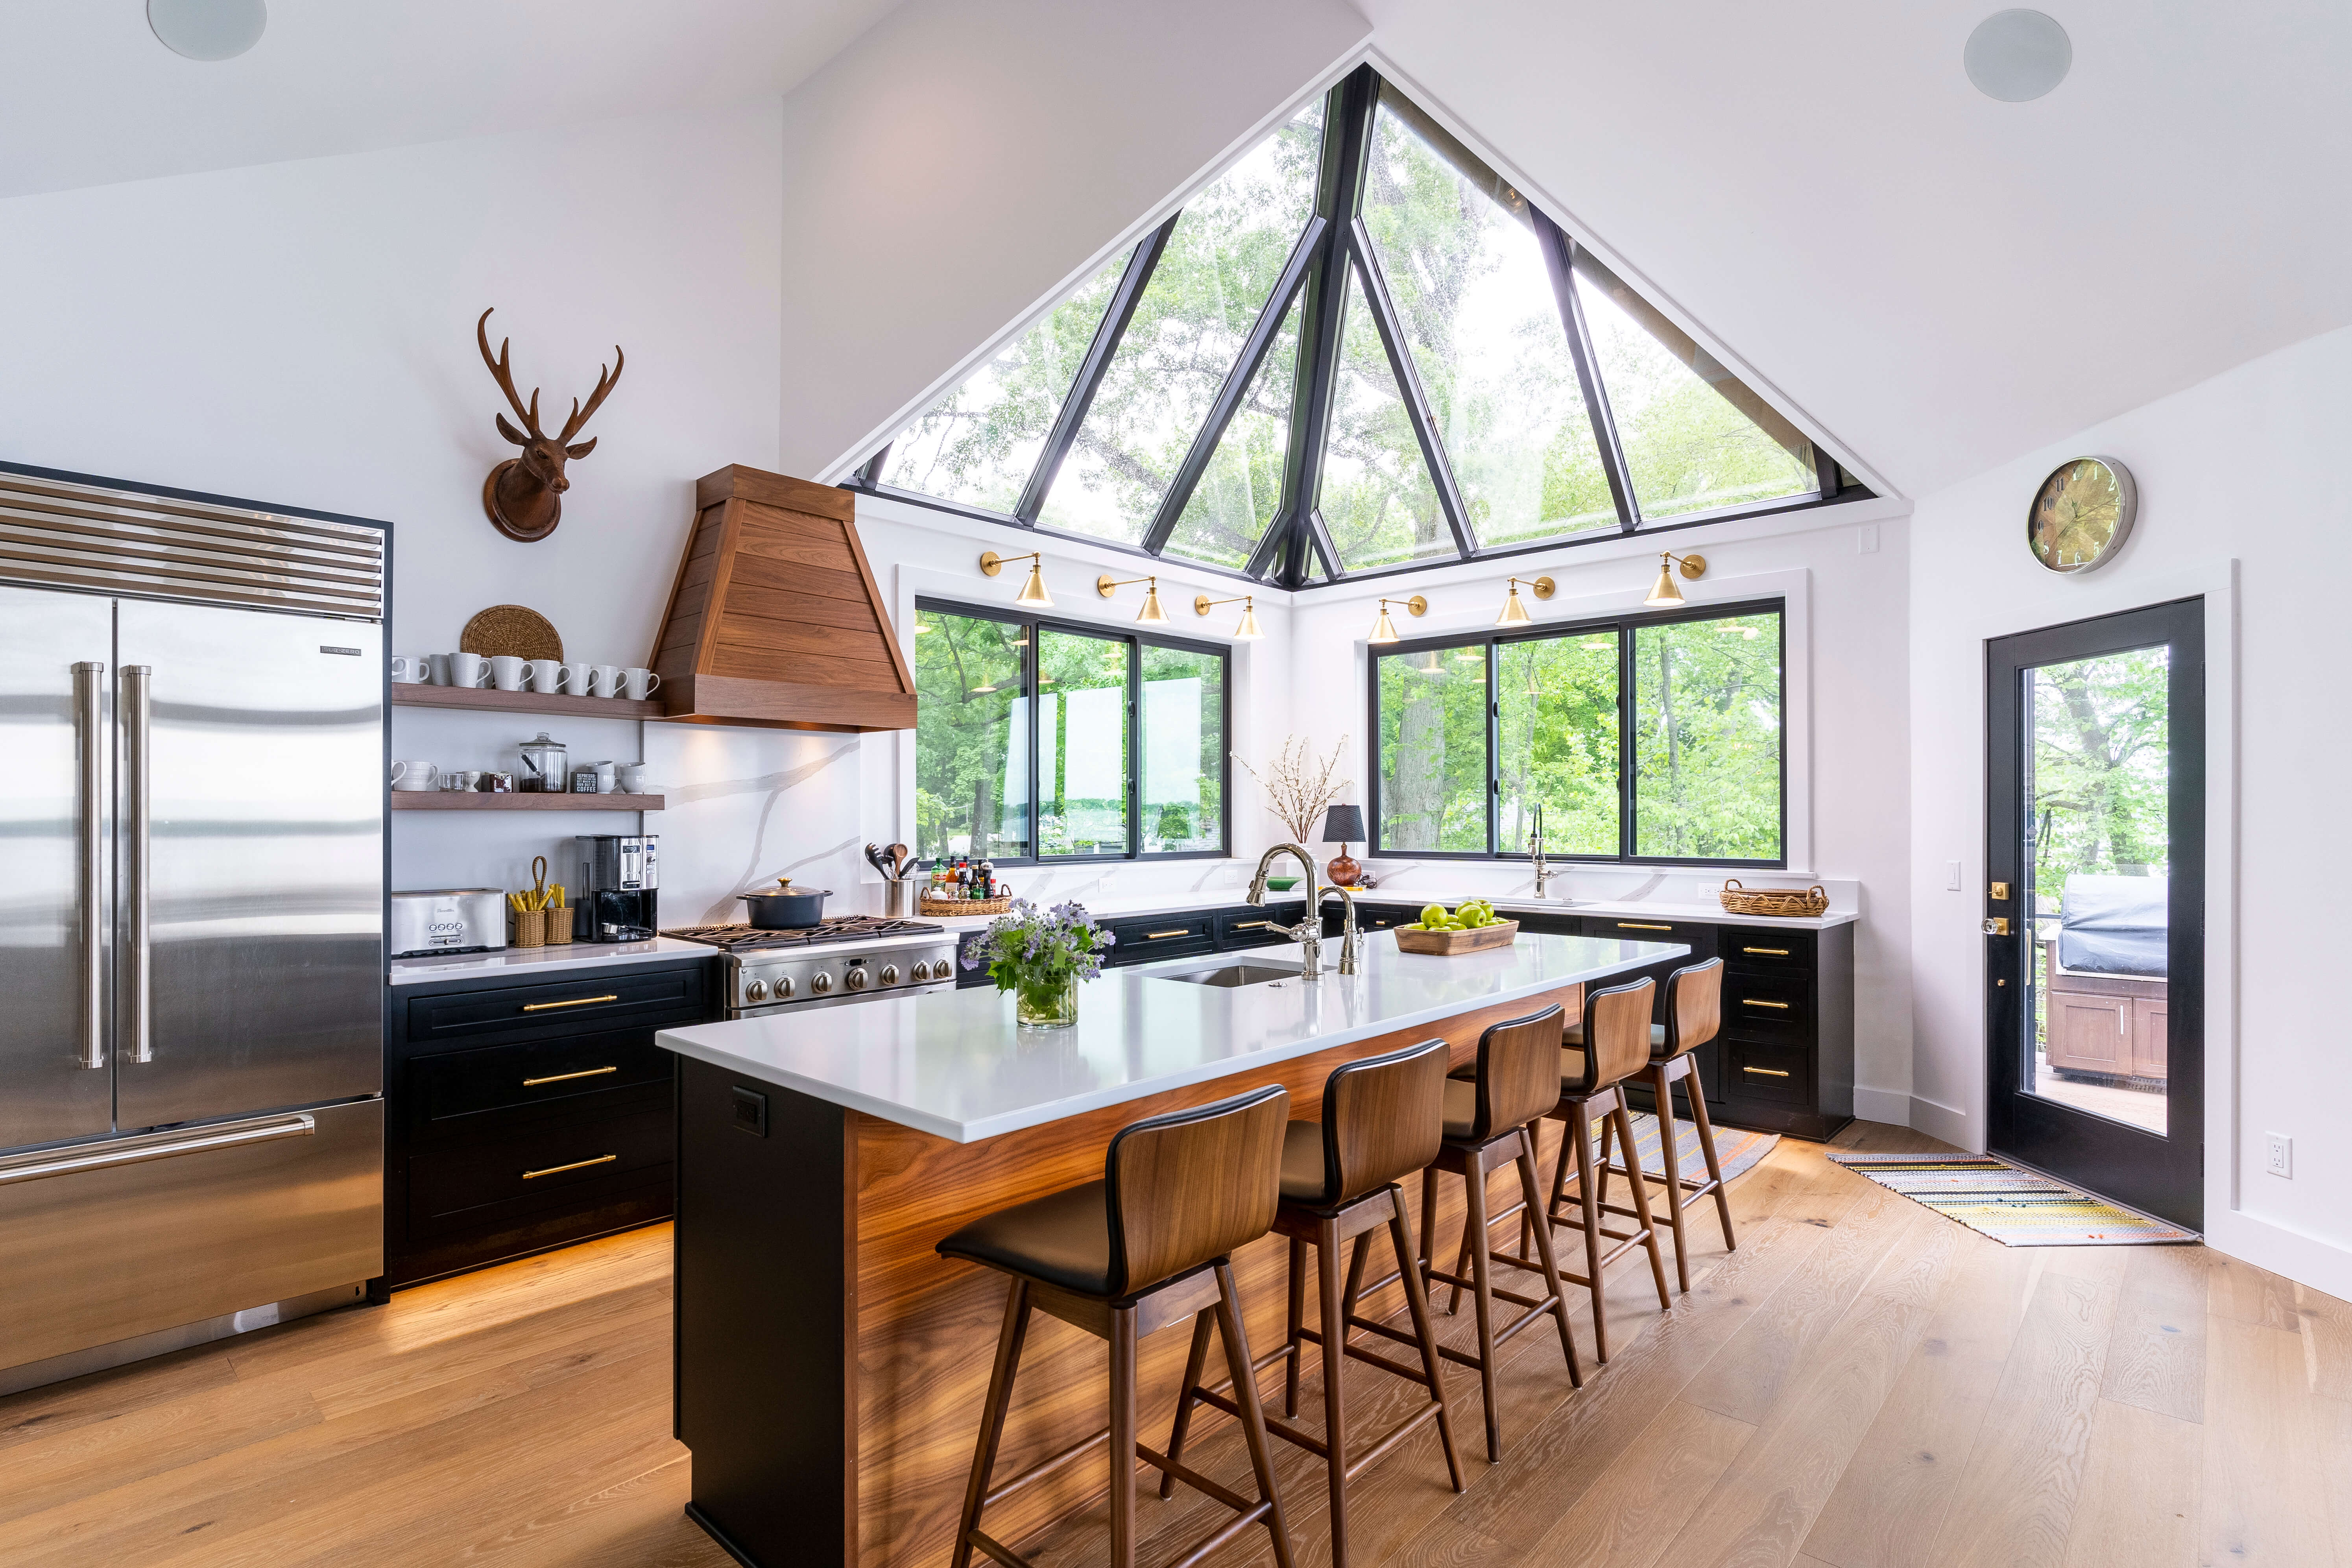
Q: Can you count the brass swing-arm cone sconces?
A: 6